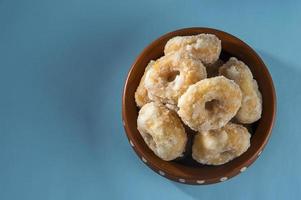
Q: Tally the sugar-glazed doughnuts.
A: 7